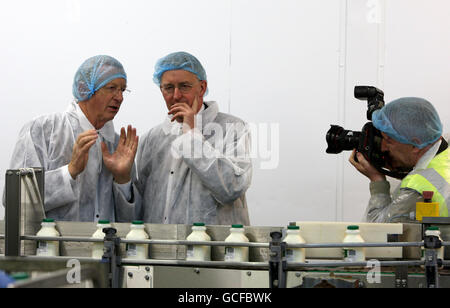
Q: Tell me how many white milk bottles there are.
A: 8